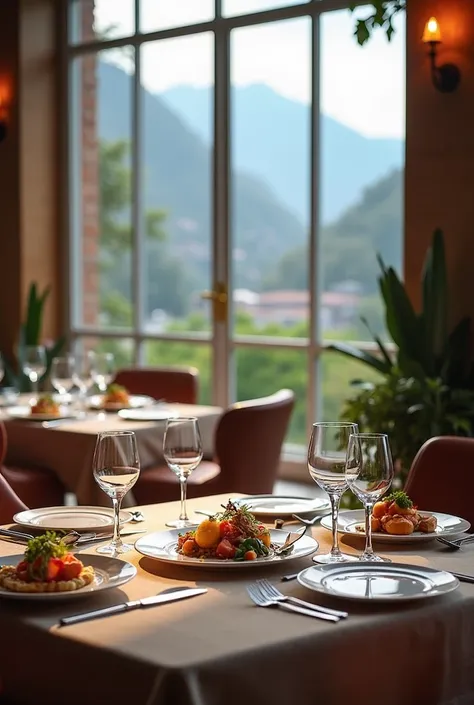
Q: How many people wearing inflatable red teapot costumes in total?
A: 0